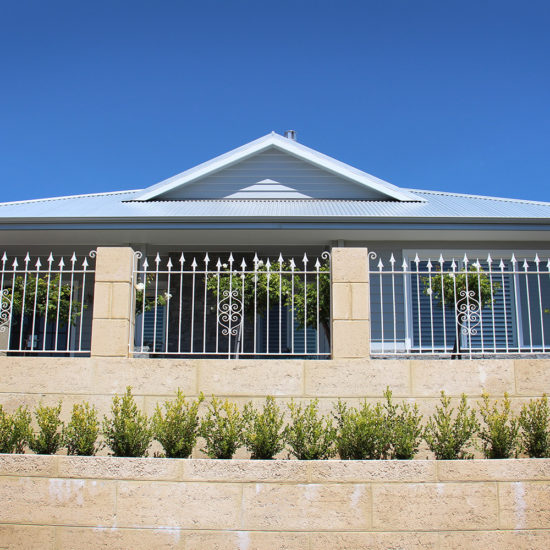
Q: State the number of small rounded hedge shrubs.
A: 13